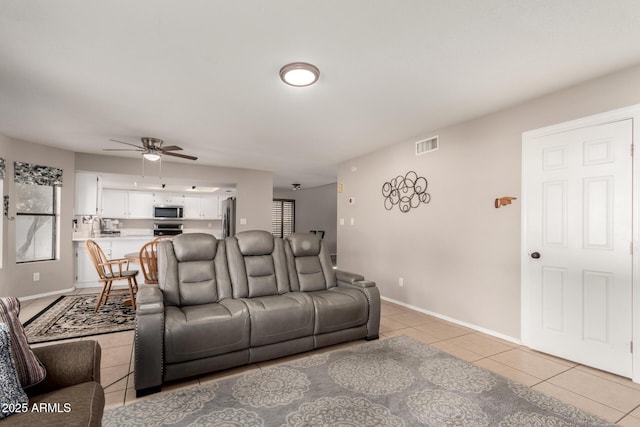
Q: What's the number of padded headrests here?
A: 3